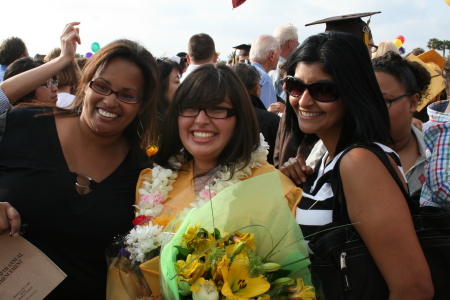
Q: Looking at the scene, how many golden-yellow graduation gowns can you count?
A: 1